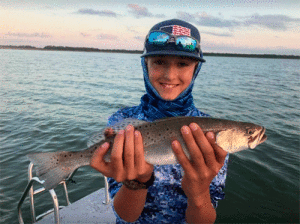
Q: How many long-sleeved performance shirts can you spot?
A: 1